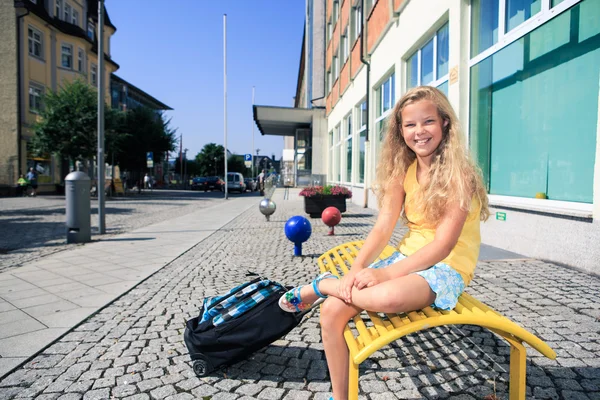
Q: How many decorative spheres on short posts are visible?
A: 3